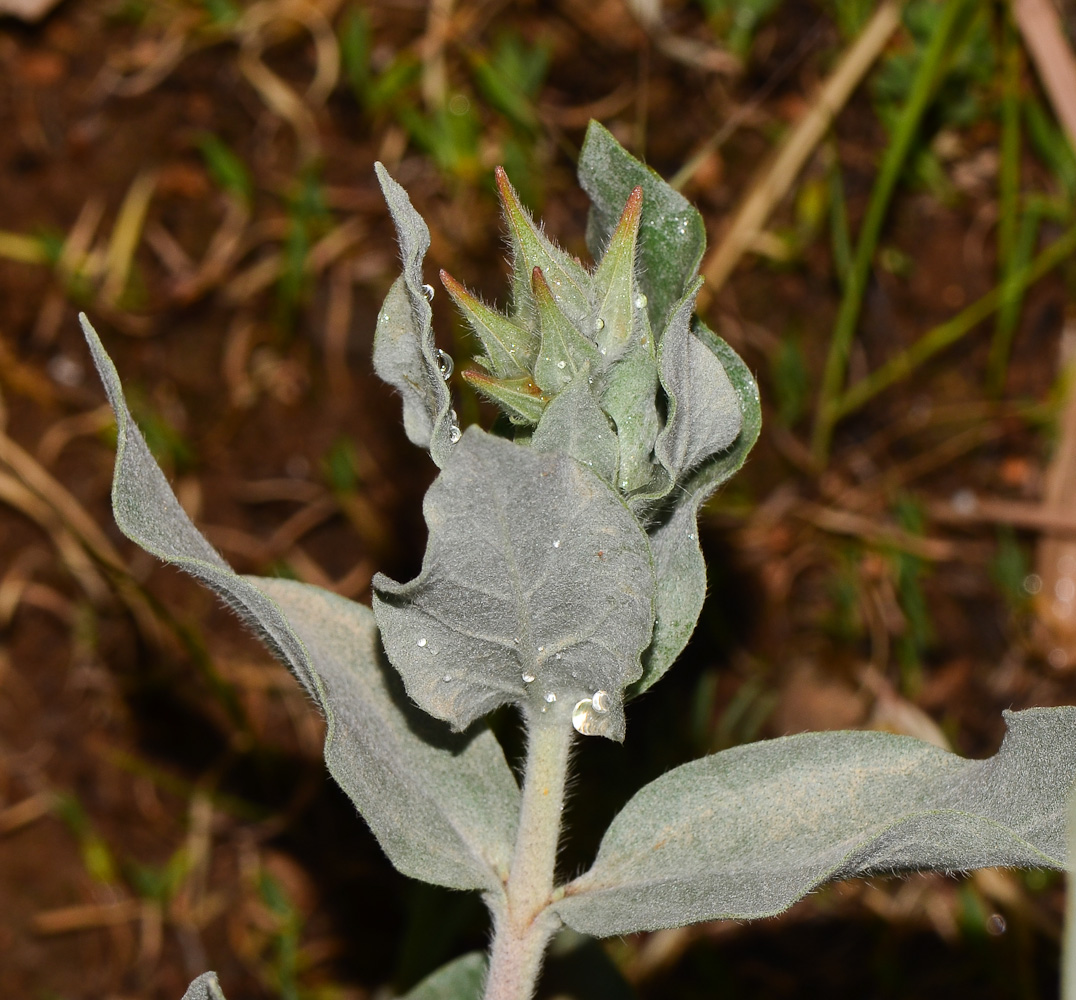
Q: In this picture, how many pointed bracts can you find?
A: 5